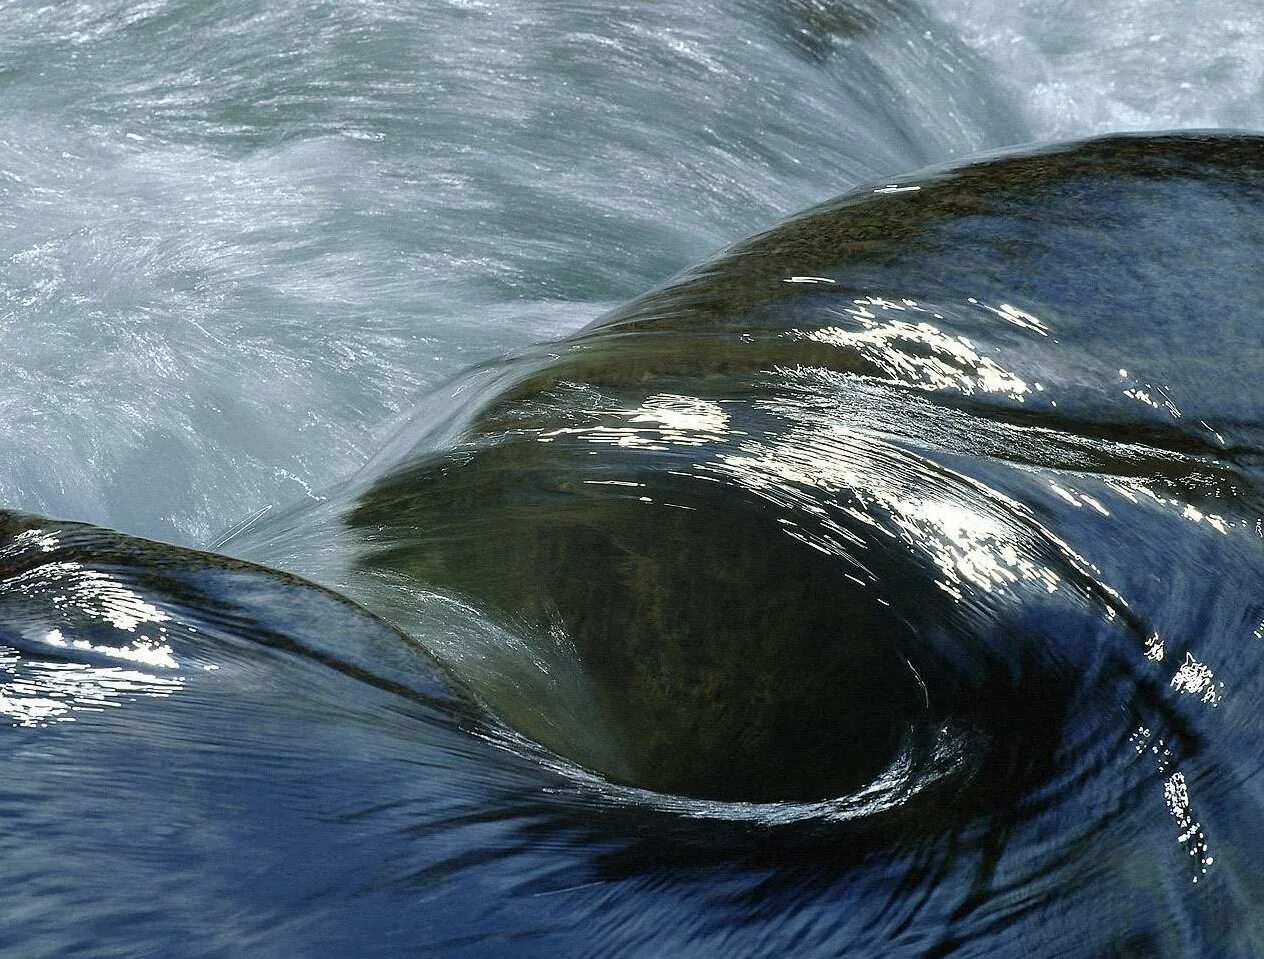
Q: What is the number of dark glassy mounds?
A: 2